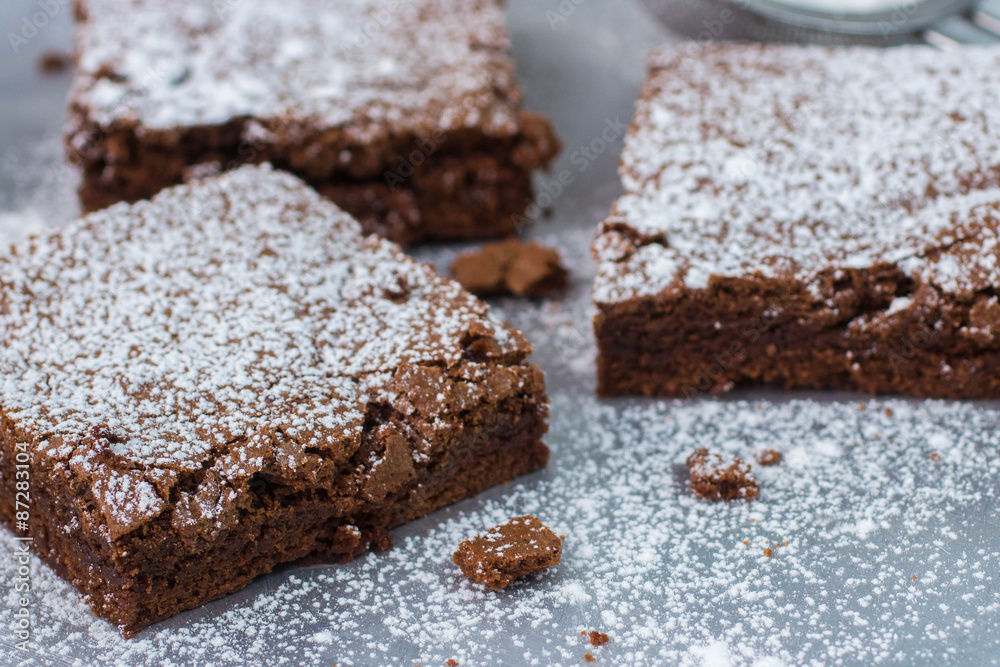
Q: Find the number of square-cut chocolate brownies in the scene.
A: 3